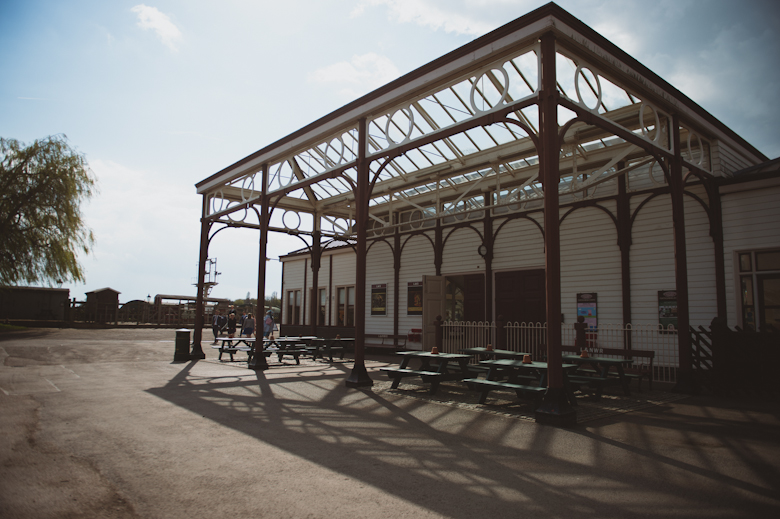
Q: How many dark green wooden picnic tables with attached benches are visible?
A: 8